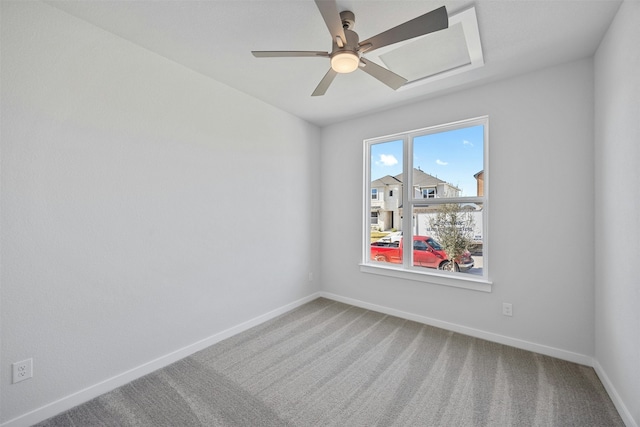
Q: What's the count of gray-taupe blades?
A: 5